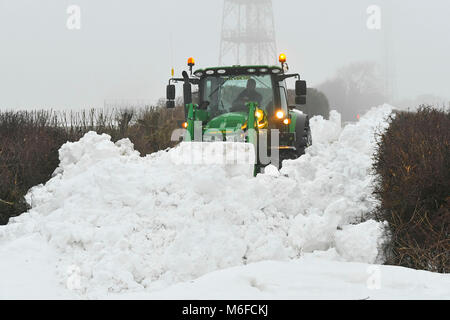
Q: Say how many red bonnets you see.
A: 0